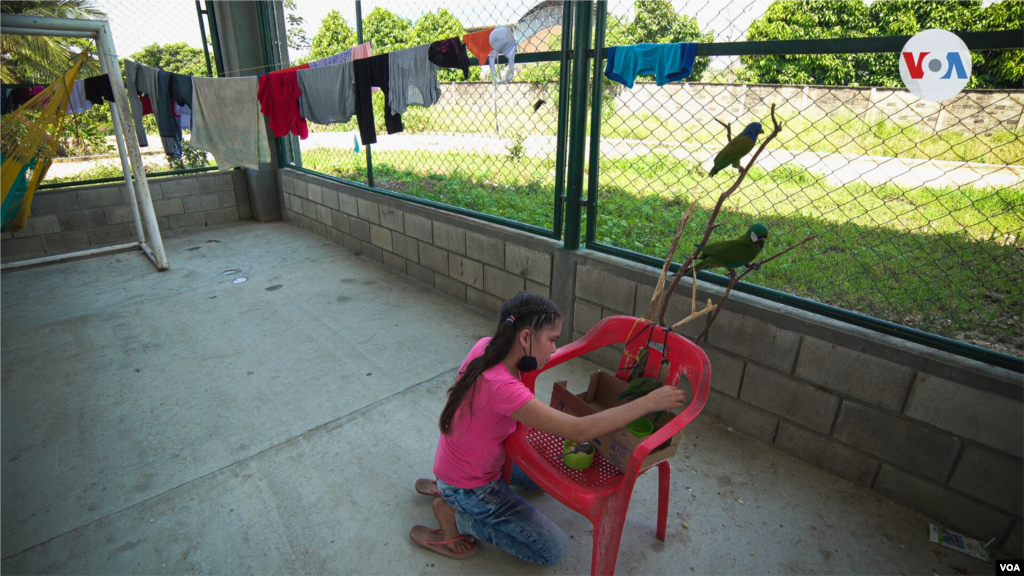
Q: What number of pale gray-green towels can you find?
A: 1